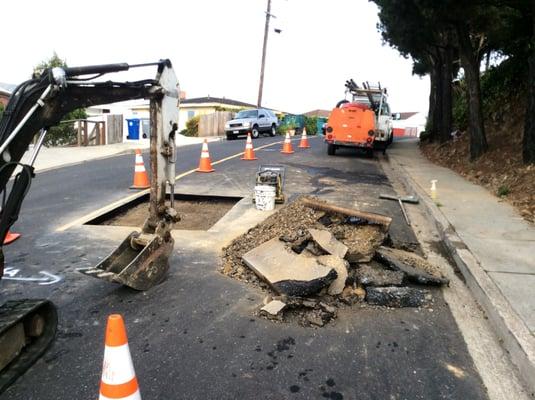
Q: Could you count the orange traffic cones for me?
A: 7